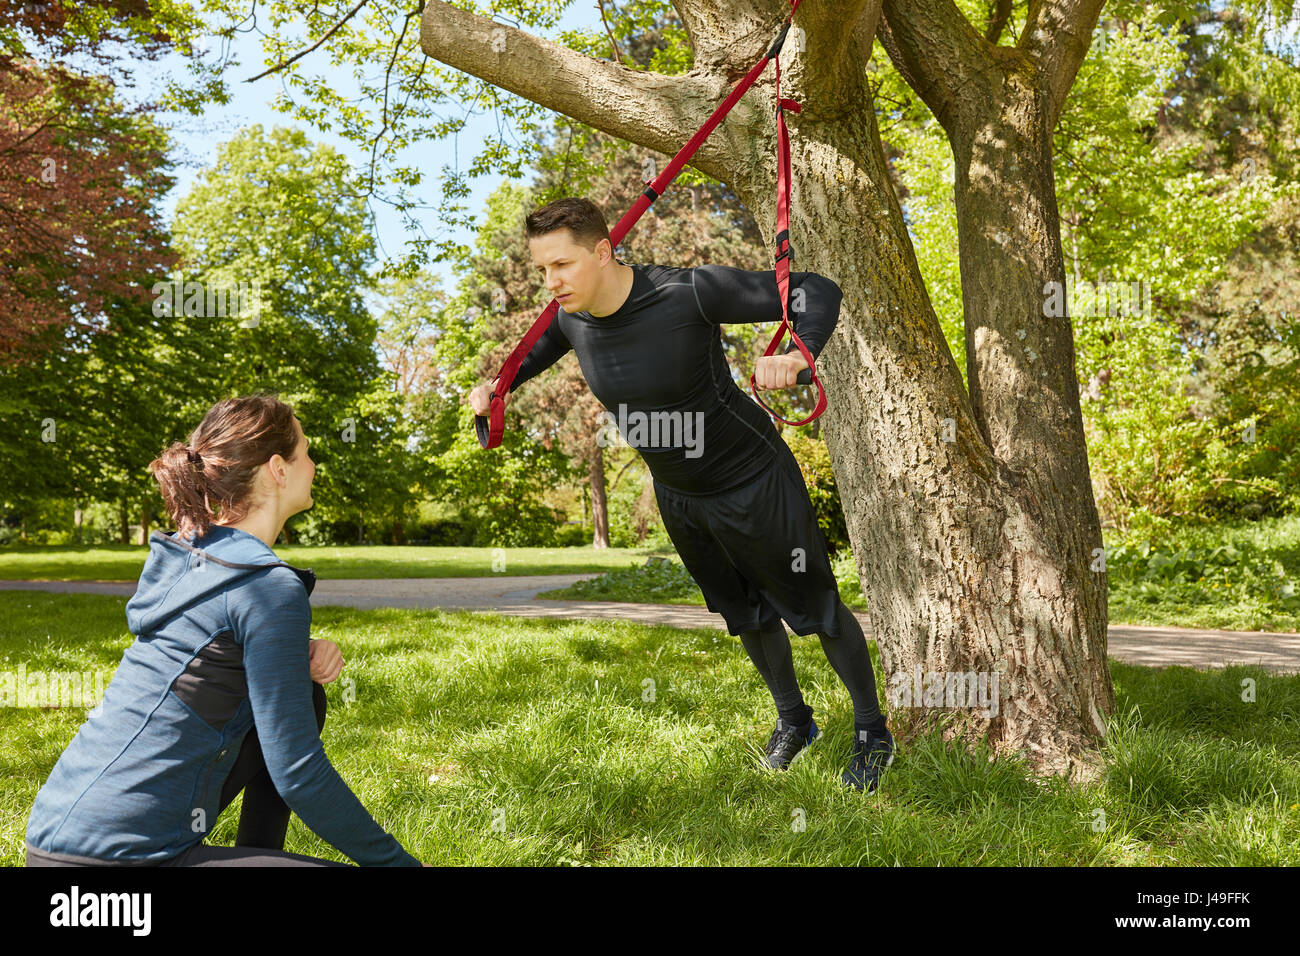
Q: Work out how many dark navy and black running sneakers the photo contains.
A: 2